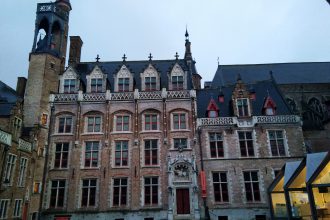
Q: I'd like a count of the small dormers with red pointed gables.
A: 2